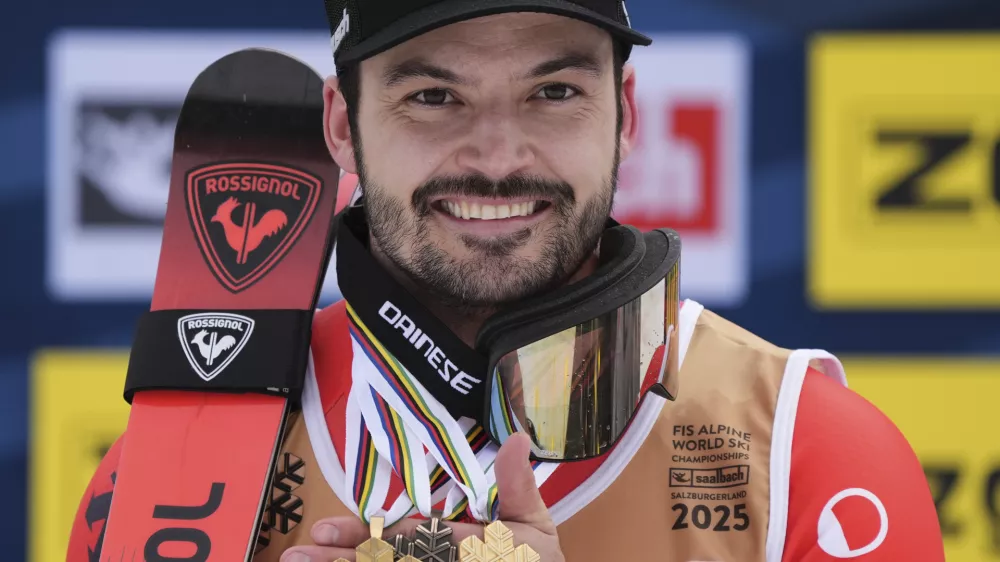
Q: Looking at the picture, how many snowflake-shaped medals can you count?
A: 3